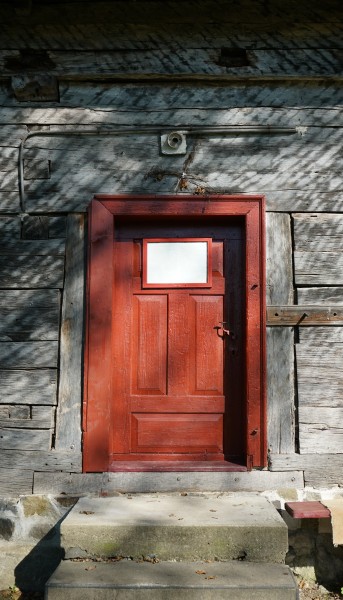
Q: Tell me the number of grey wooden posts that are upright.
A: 2